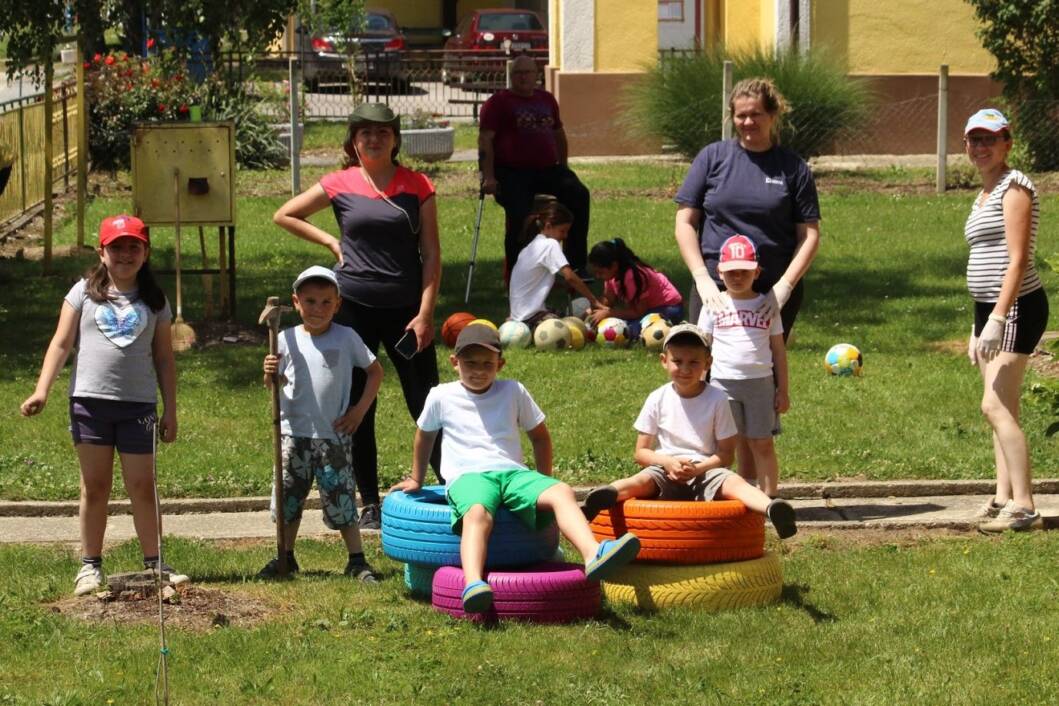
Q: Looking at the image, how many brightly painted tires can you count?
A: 5